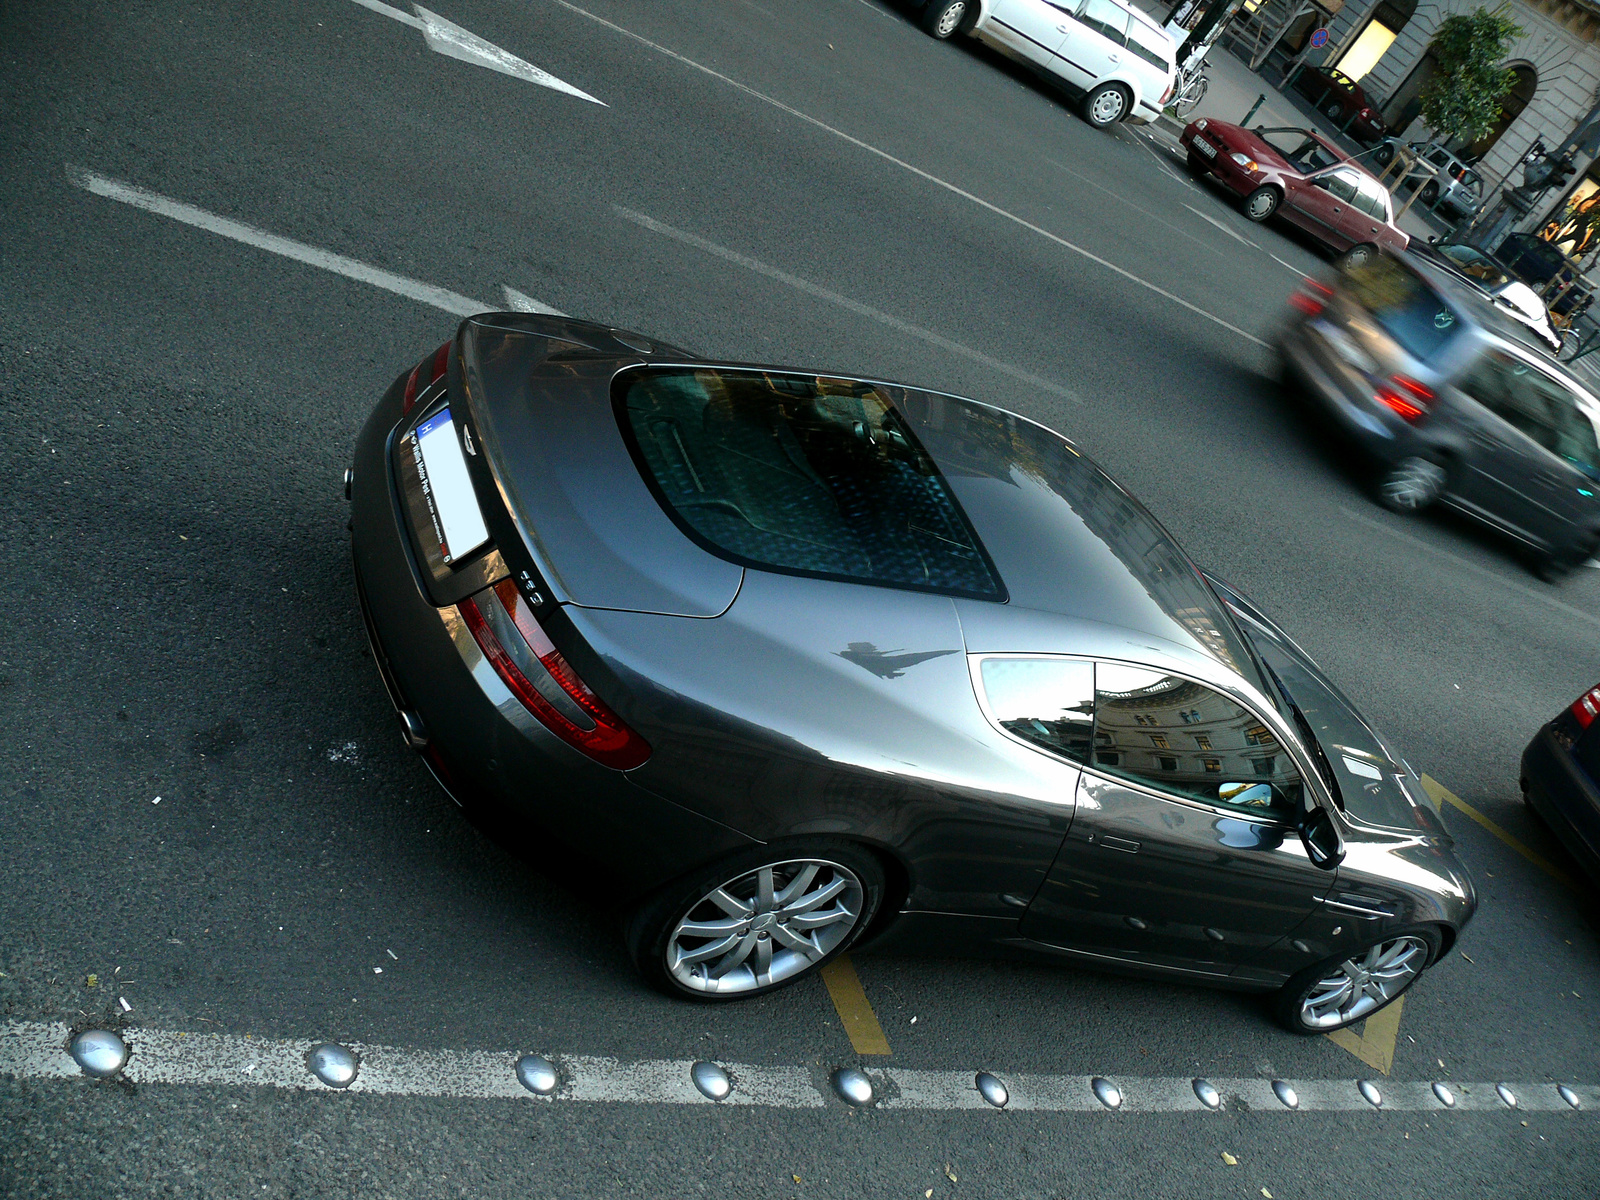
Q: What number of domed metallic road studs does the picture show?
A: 13